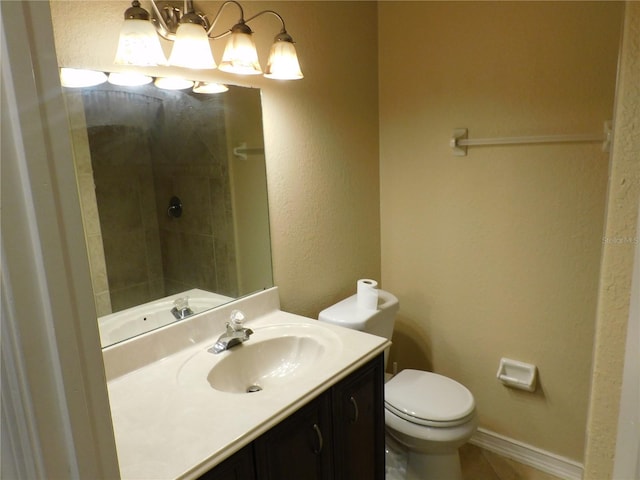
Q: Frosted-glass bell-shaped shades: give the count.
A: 4